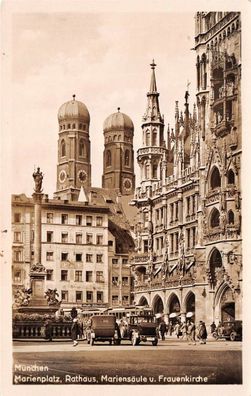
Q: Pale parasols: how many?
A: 3